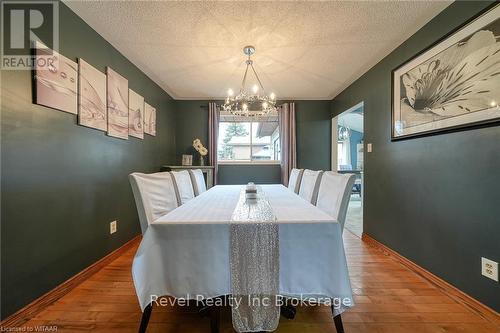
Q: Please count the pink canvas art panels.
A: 5